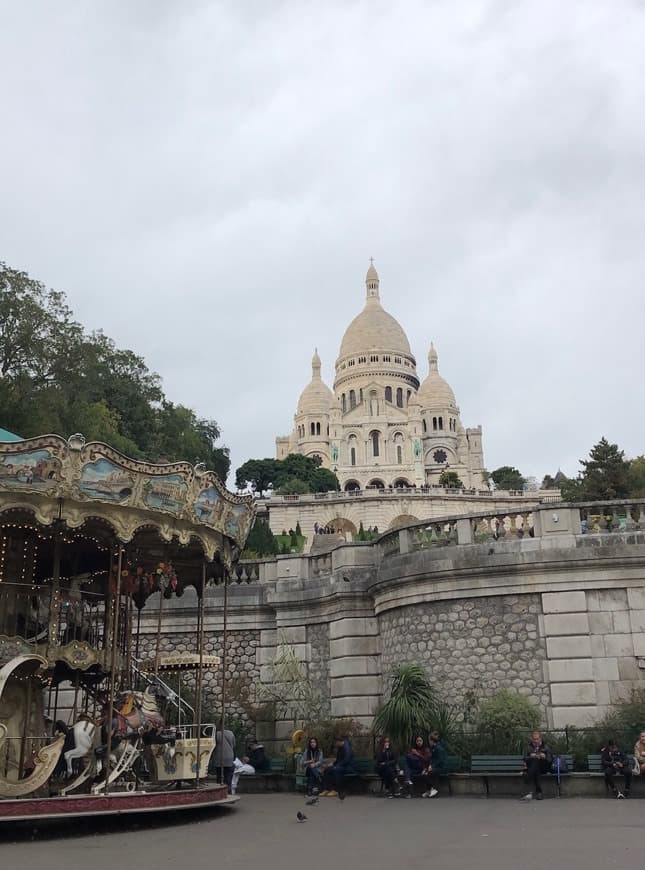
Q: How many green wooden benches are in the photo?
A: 5